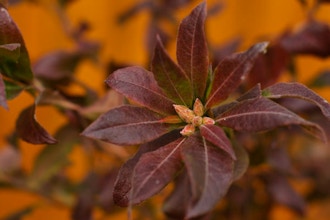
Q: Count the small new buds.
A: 5